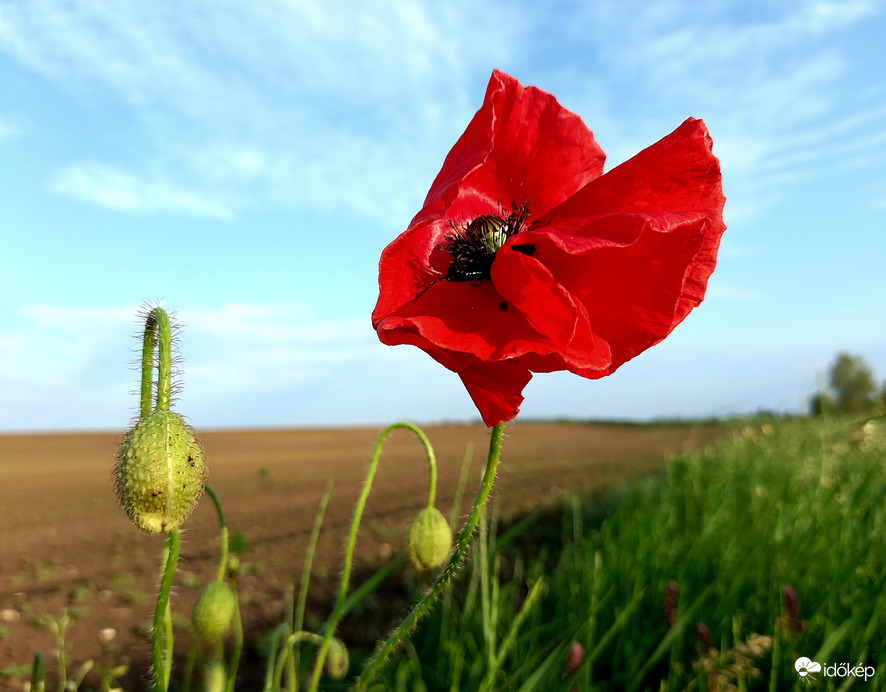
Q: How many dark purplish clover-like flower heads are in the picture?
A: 4